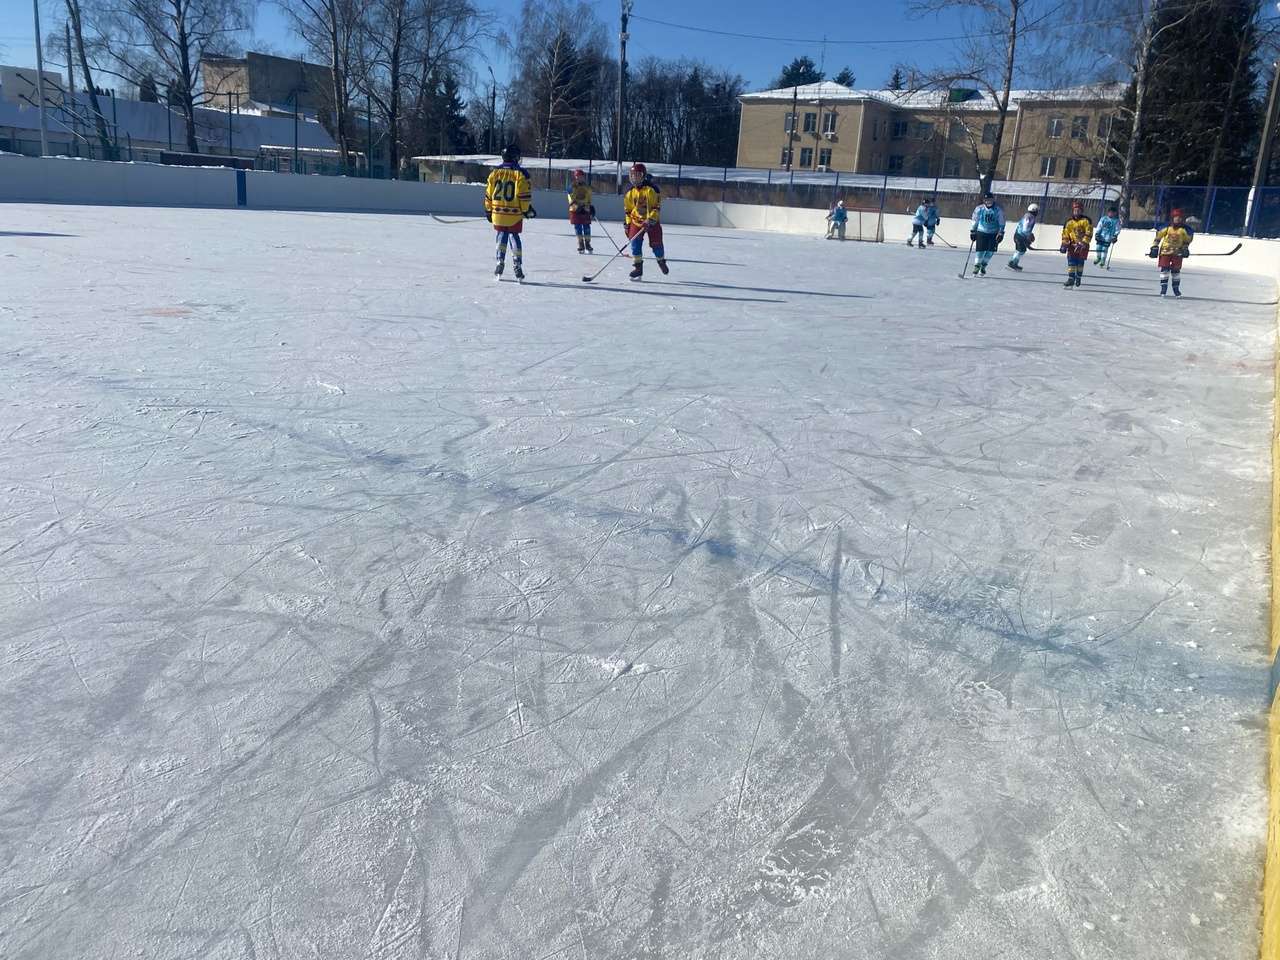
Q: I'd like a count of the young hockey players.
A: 11